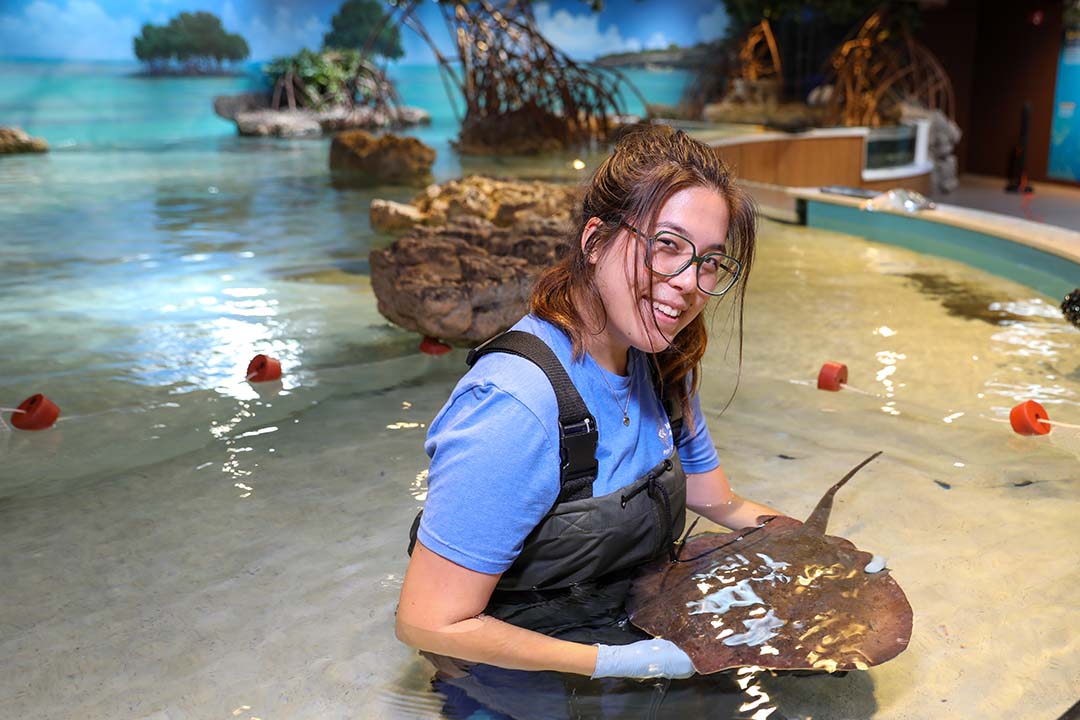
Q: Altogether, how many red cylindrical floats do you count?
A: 5